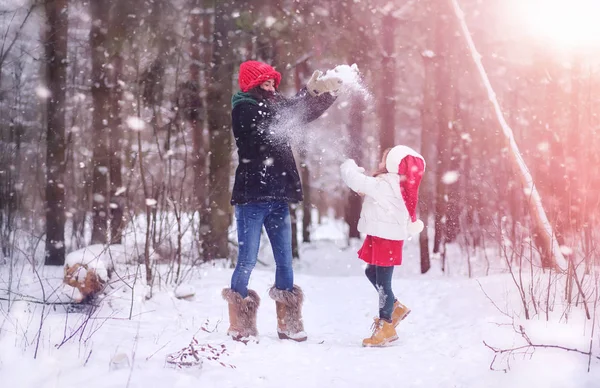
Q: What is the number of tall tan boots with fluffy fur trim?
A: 2